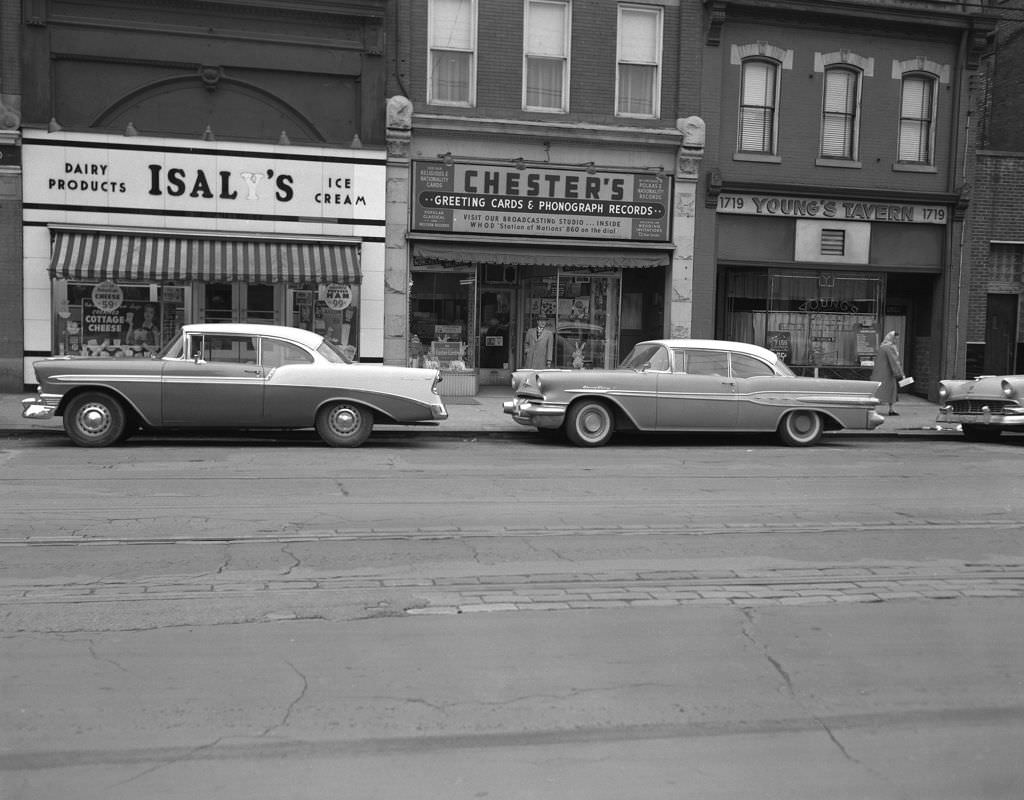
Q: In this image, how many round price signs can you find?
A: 2